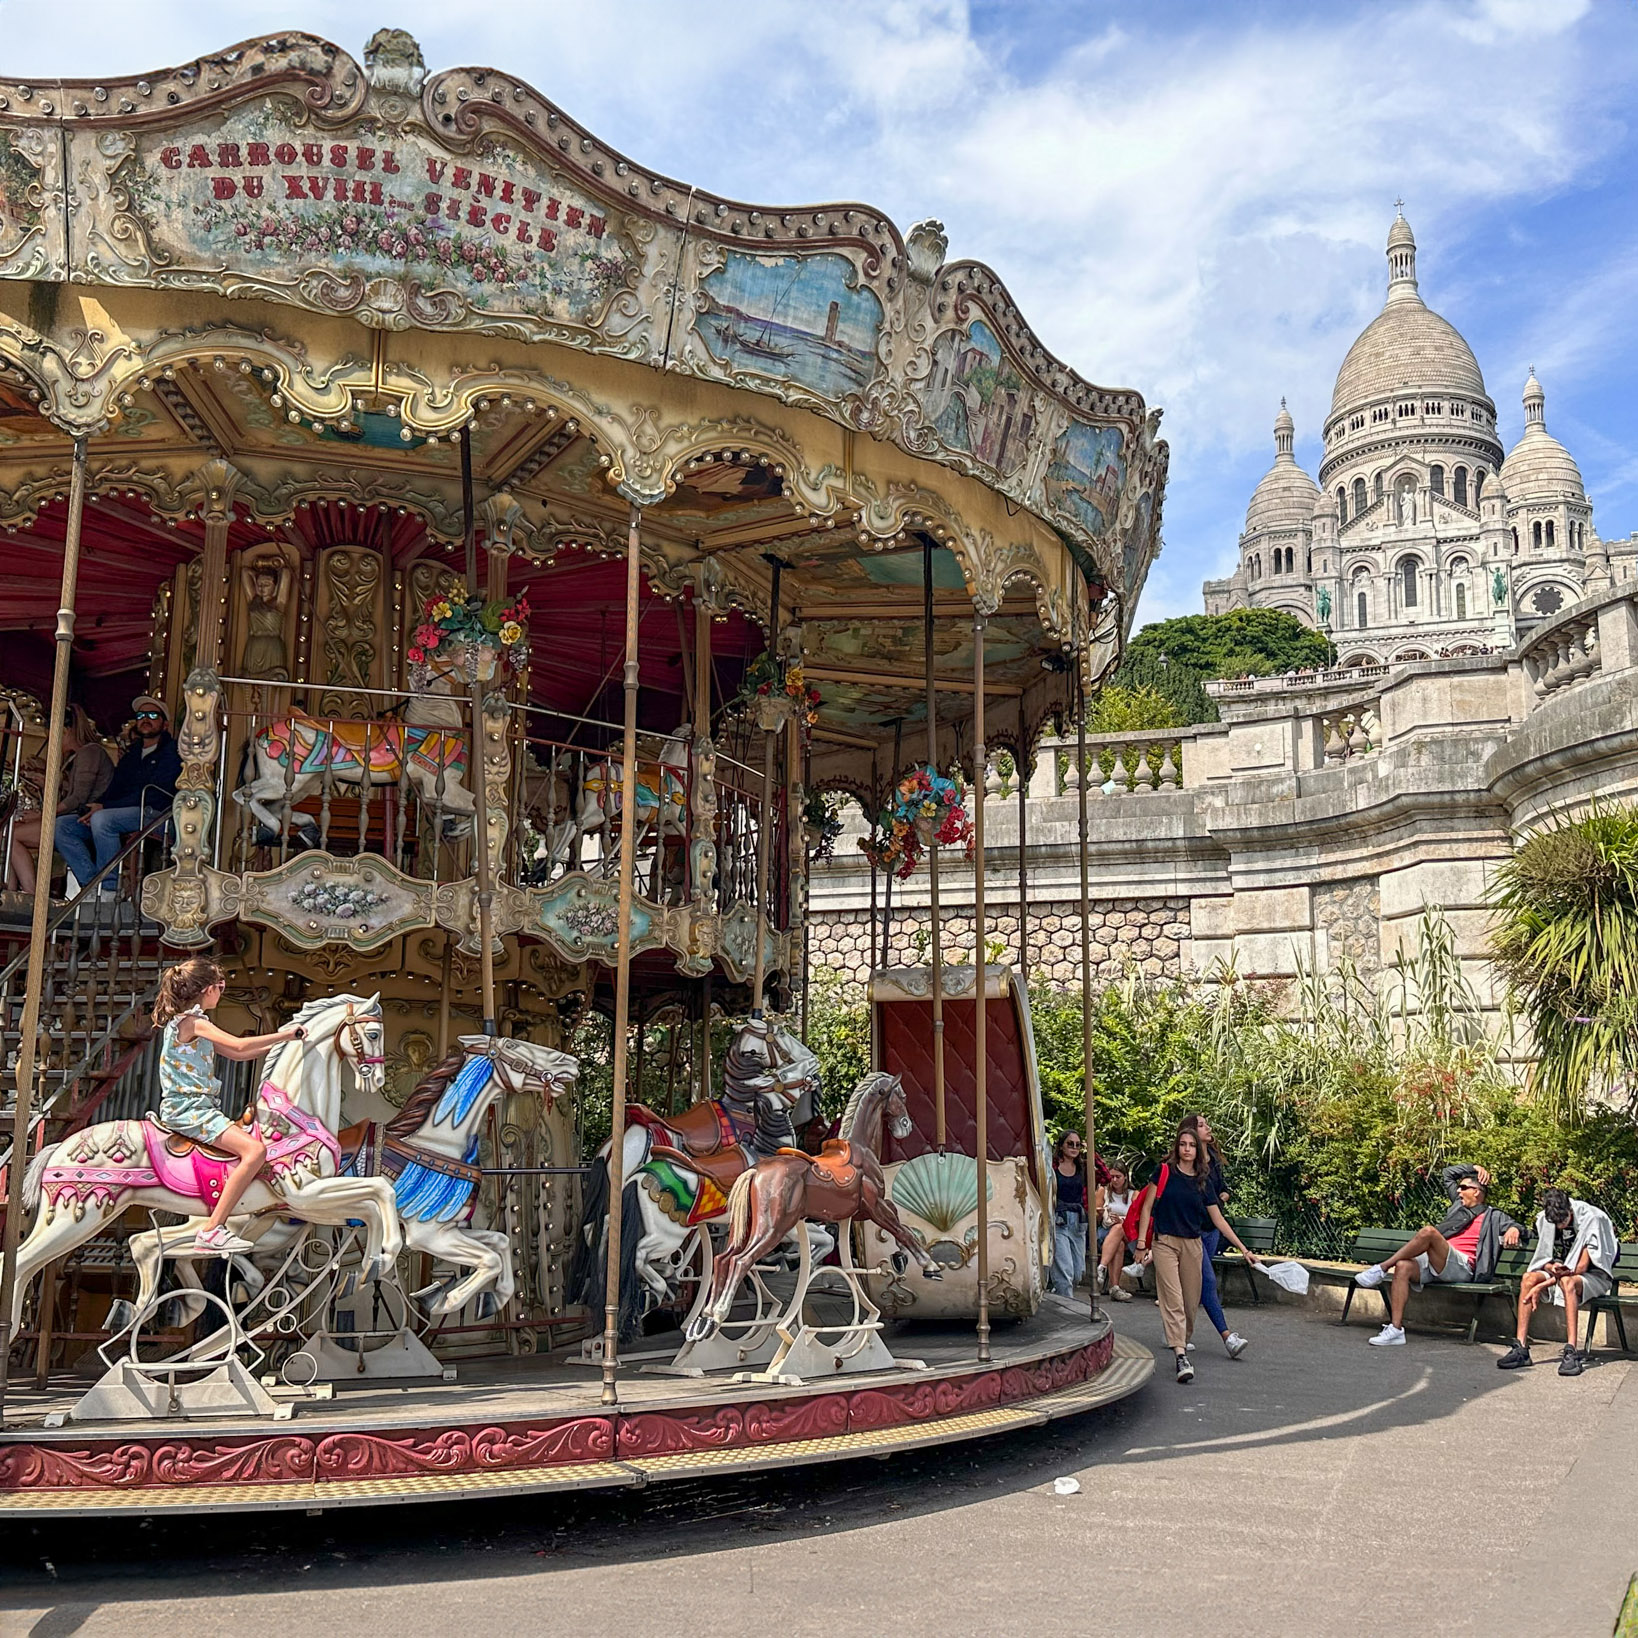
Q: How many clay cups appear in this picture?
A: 0